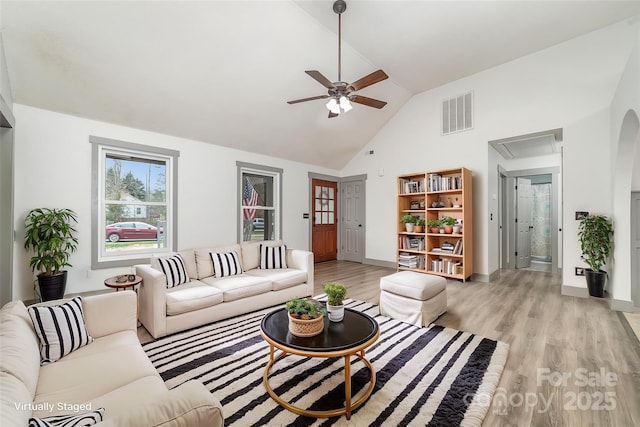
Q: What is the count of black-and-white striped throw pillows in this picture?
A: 5